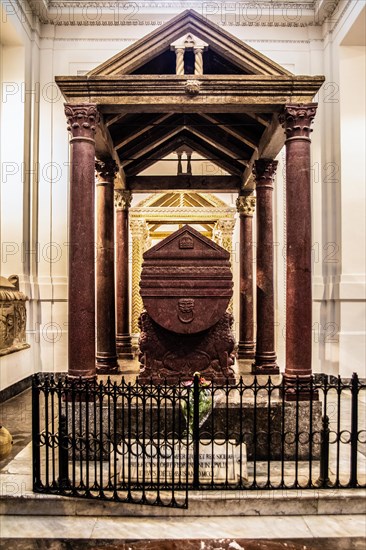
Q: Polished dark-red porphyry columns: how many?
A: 6